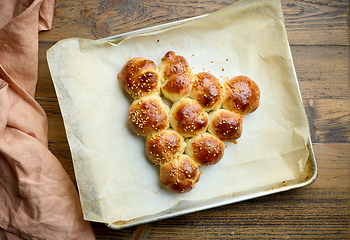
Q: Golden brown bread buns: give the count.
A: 10